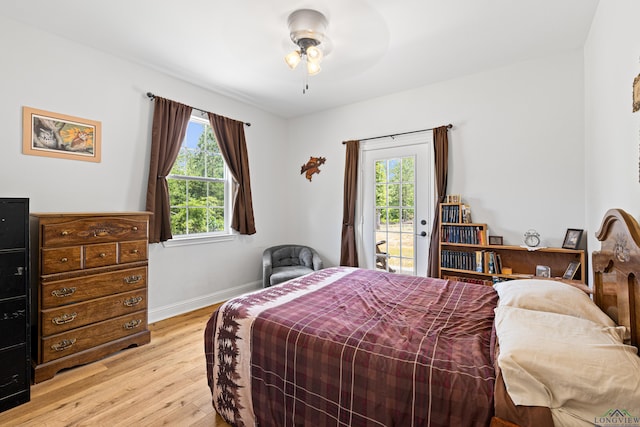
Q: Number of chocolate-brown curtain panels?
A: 4